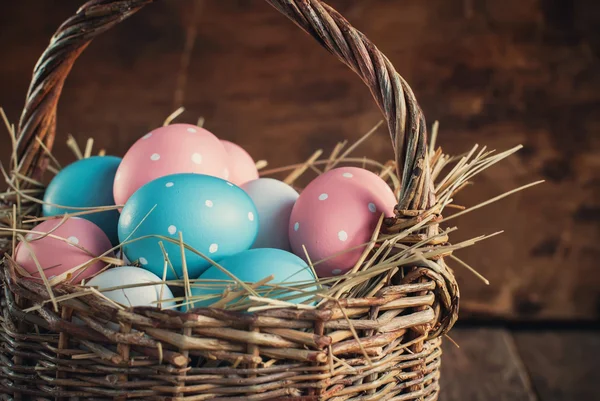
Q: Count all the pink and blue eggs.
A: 7